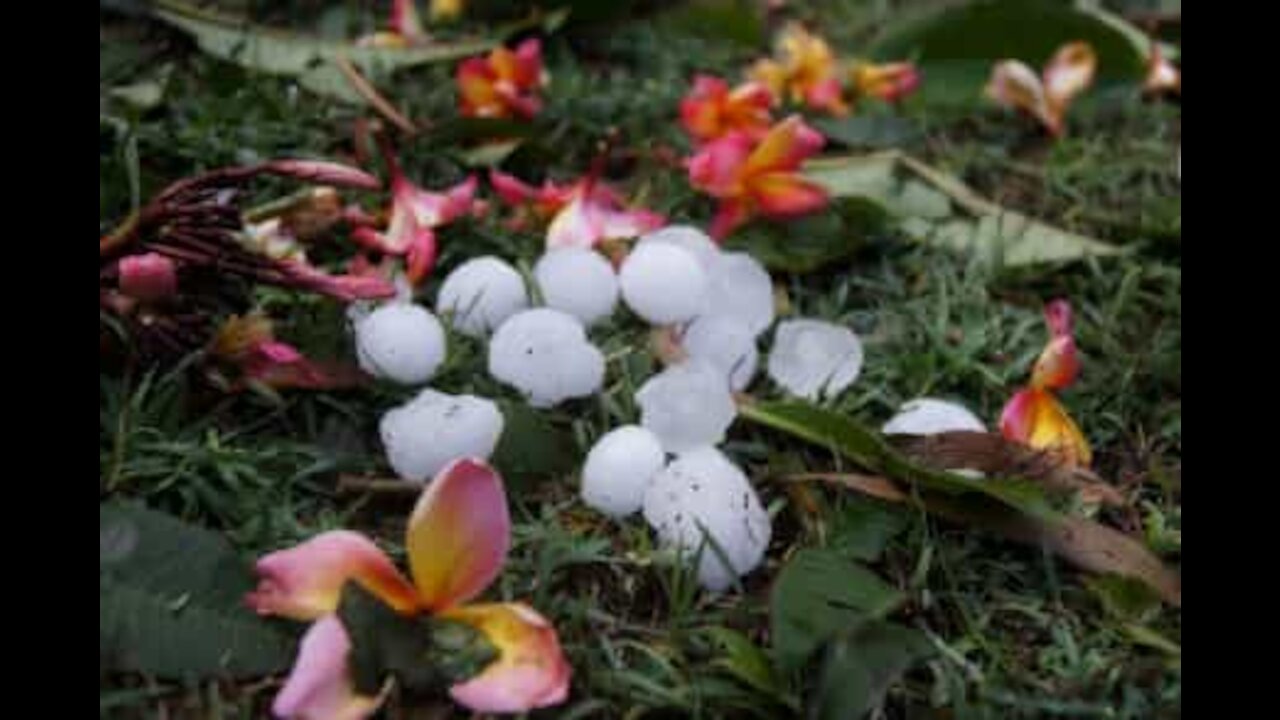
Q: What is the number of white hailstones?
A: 14